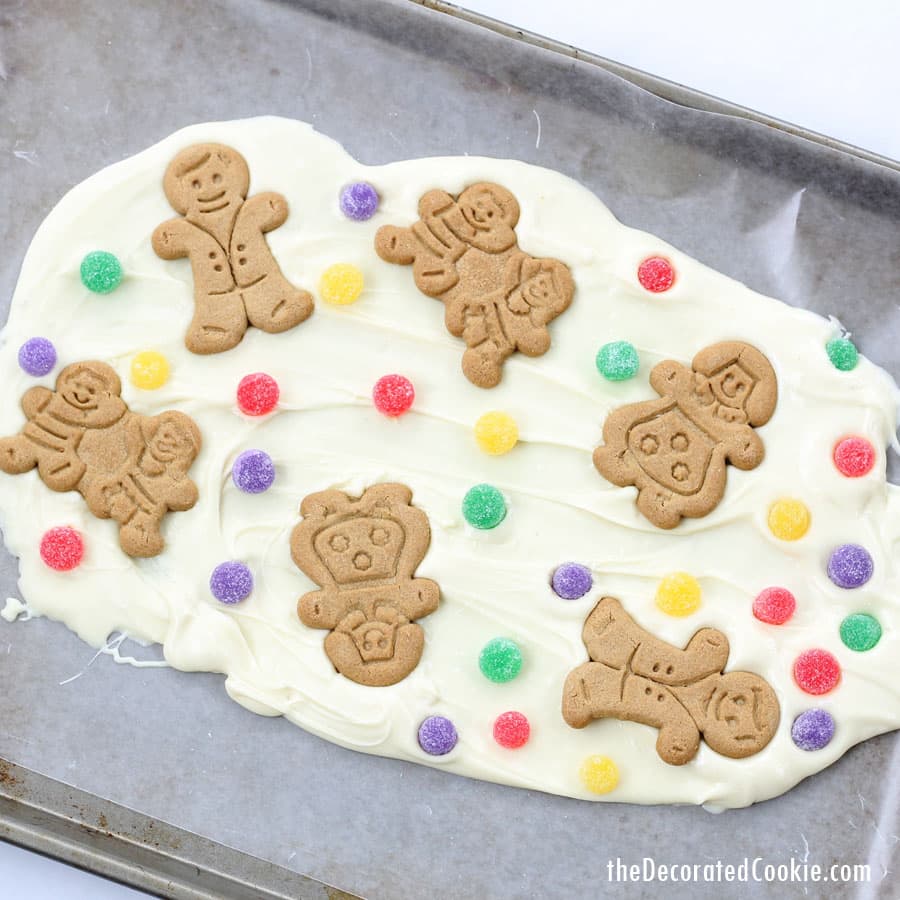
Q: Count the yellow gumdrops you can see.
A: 6